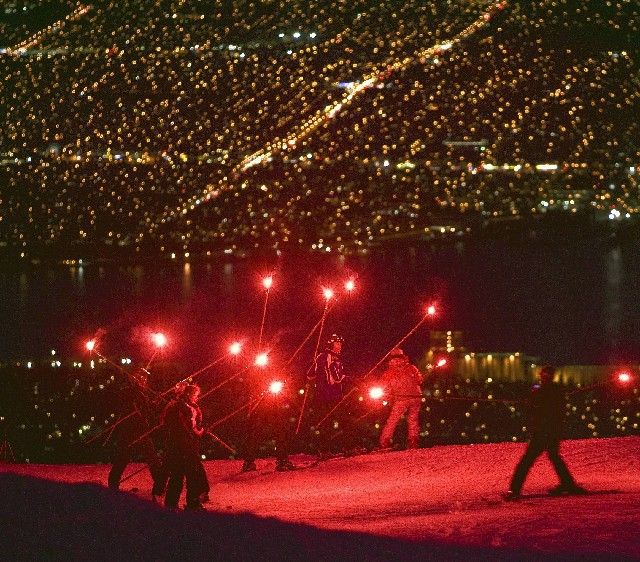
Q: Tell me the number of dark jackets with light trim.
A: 1